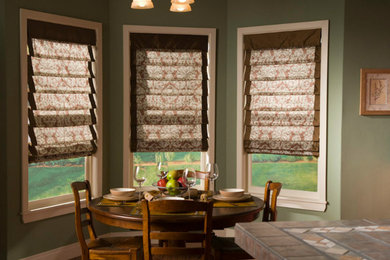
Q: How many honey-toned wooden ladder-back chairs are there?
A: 4